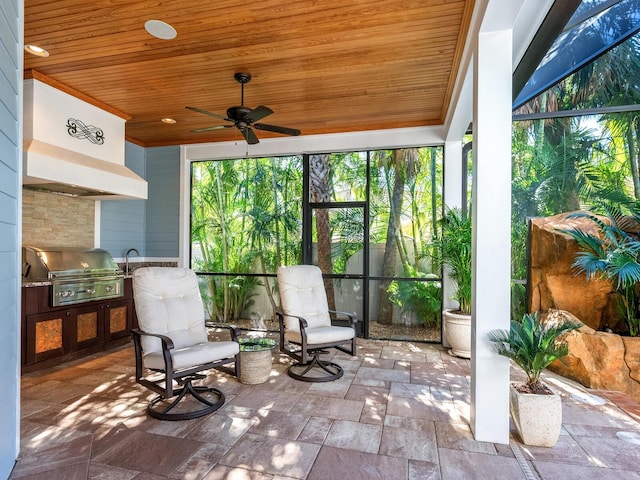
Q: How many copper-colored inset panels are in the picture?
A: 3